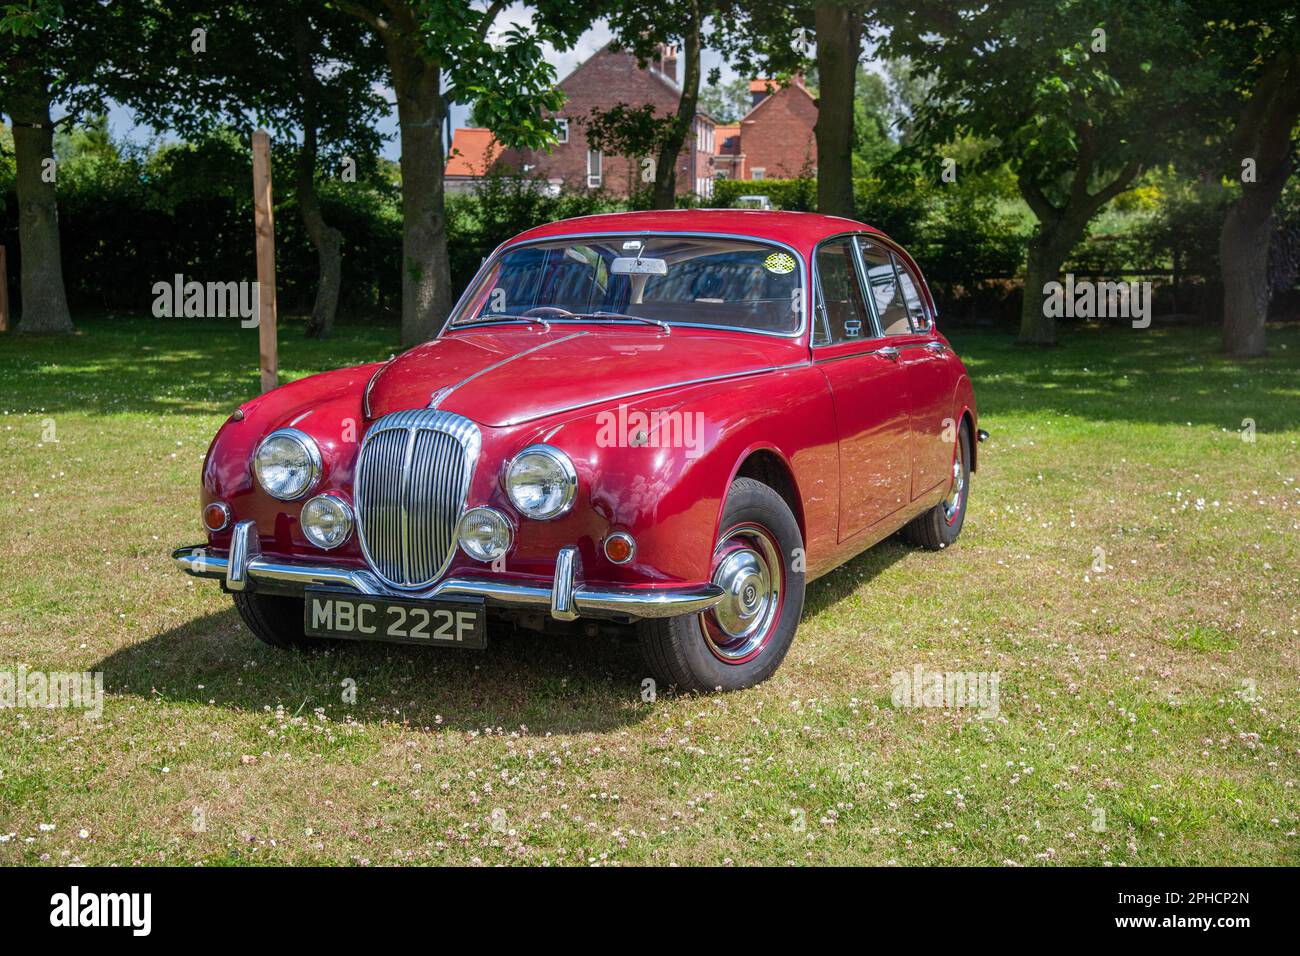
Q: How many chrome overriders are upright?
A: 2